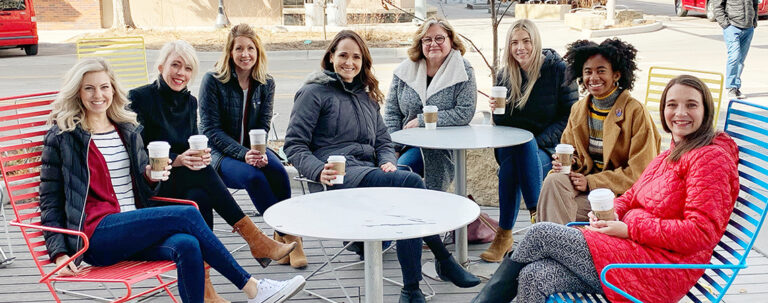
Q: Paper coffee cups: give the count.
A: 8